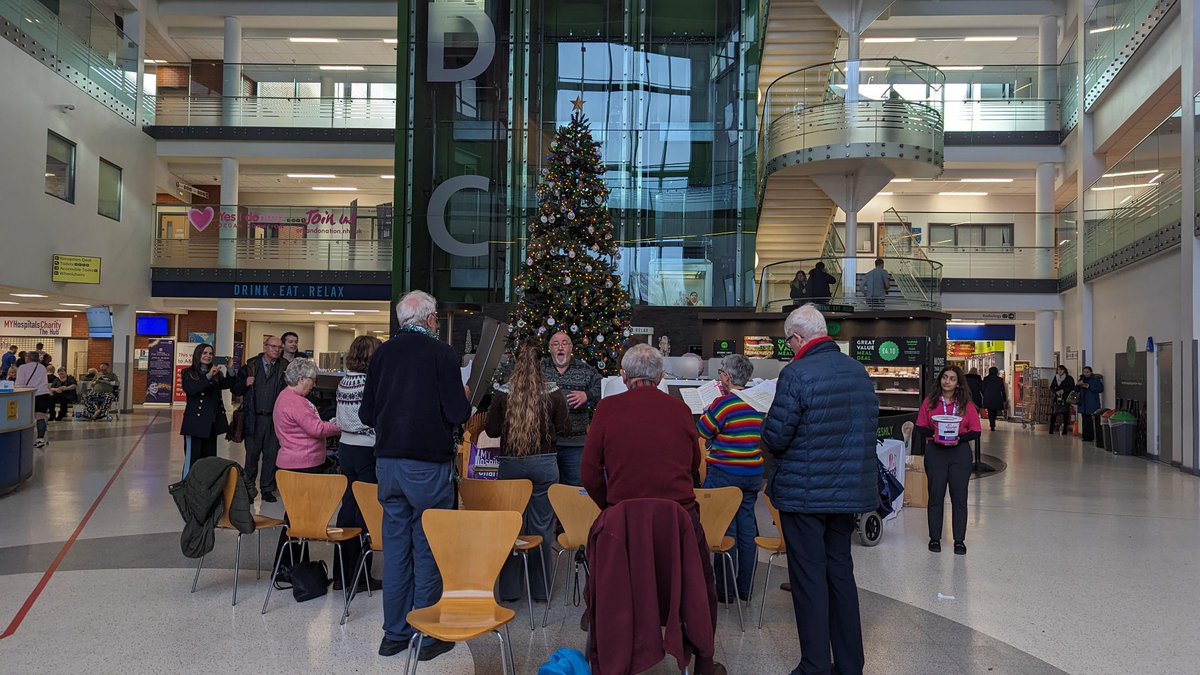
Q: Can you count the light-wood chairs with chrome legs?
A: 9